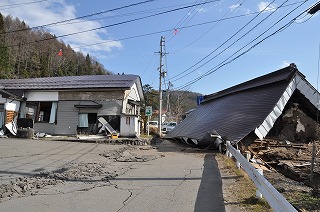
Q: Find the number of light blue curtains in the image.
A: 3